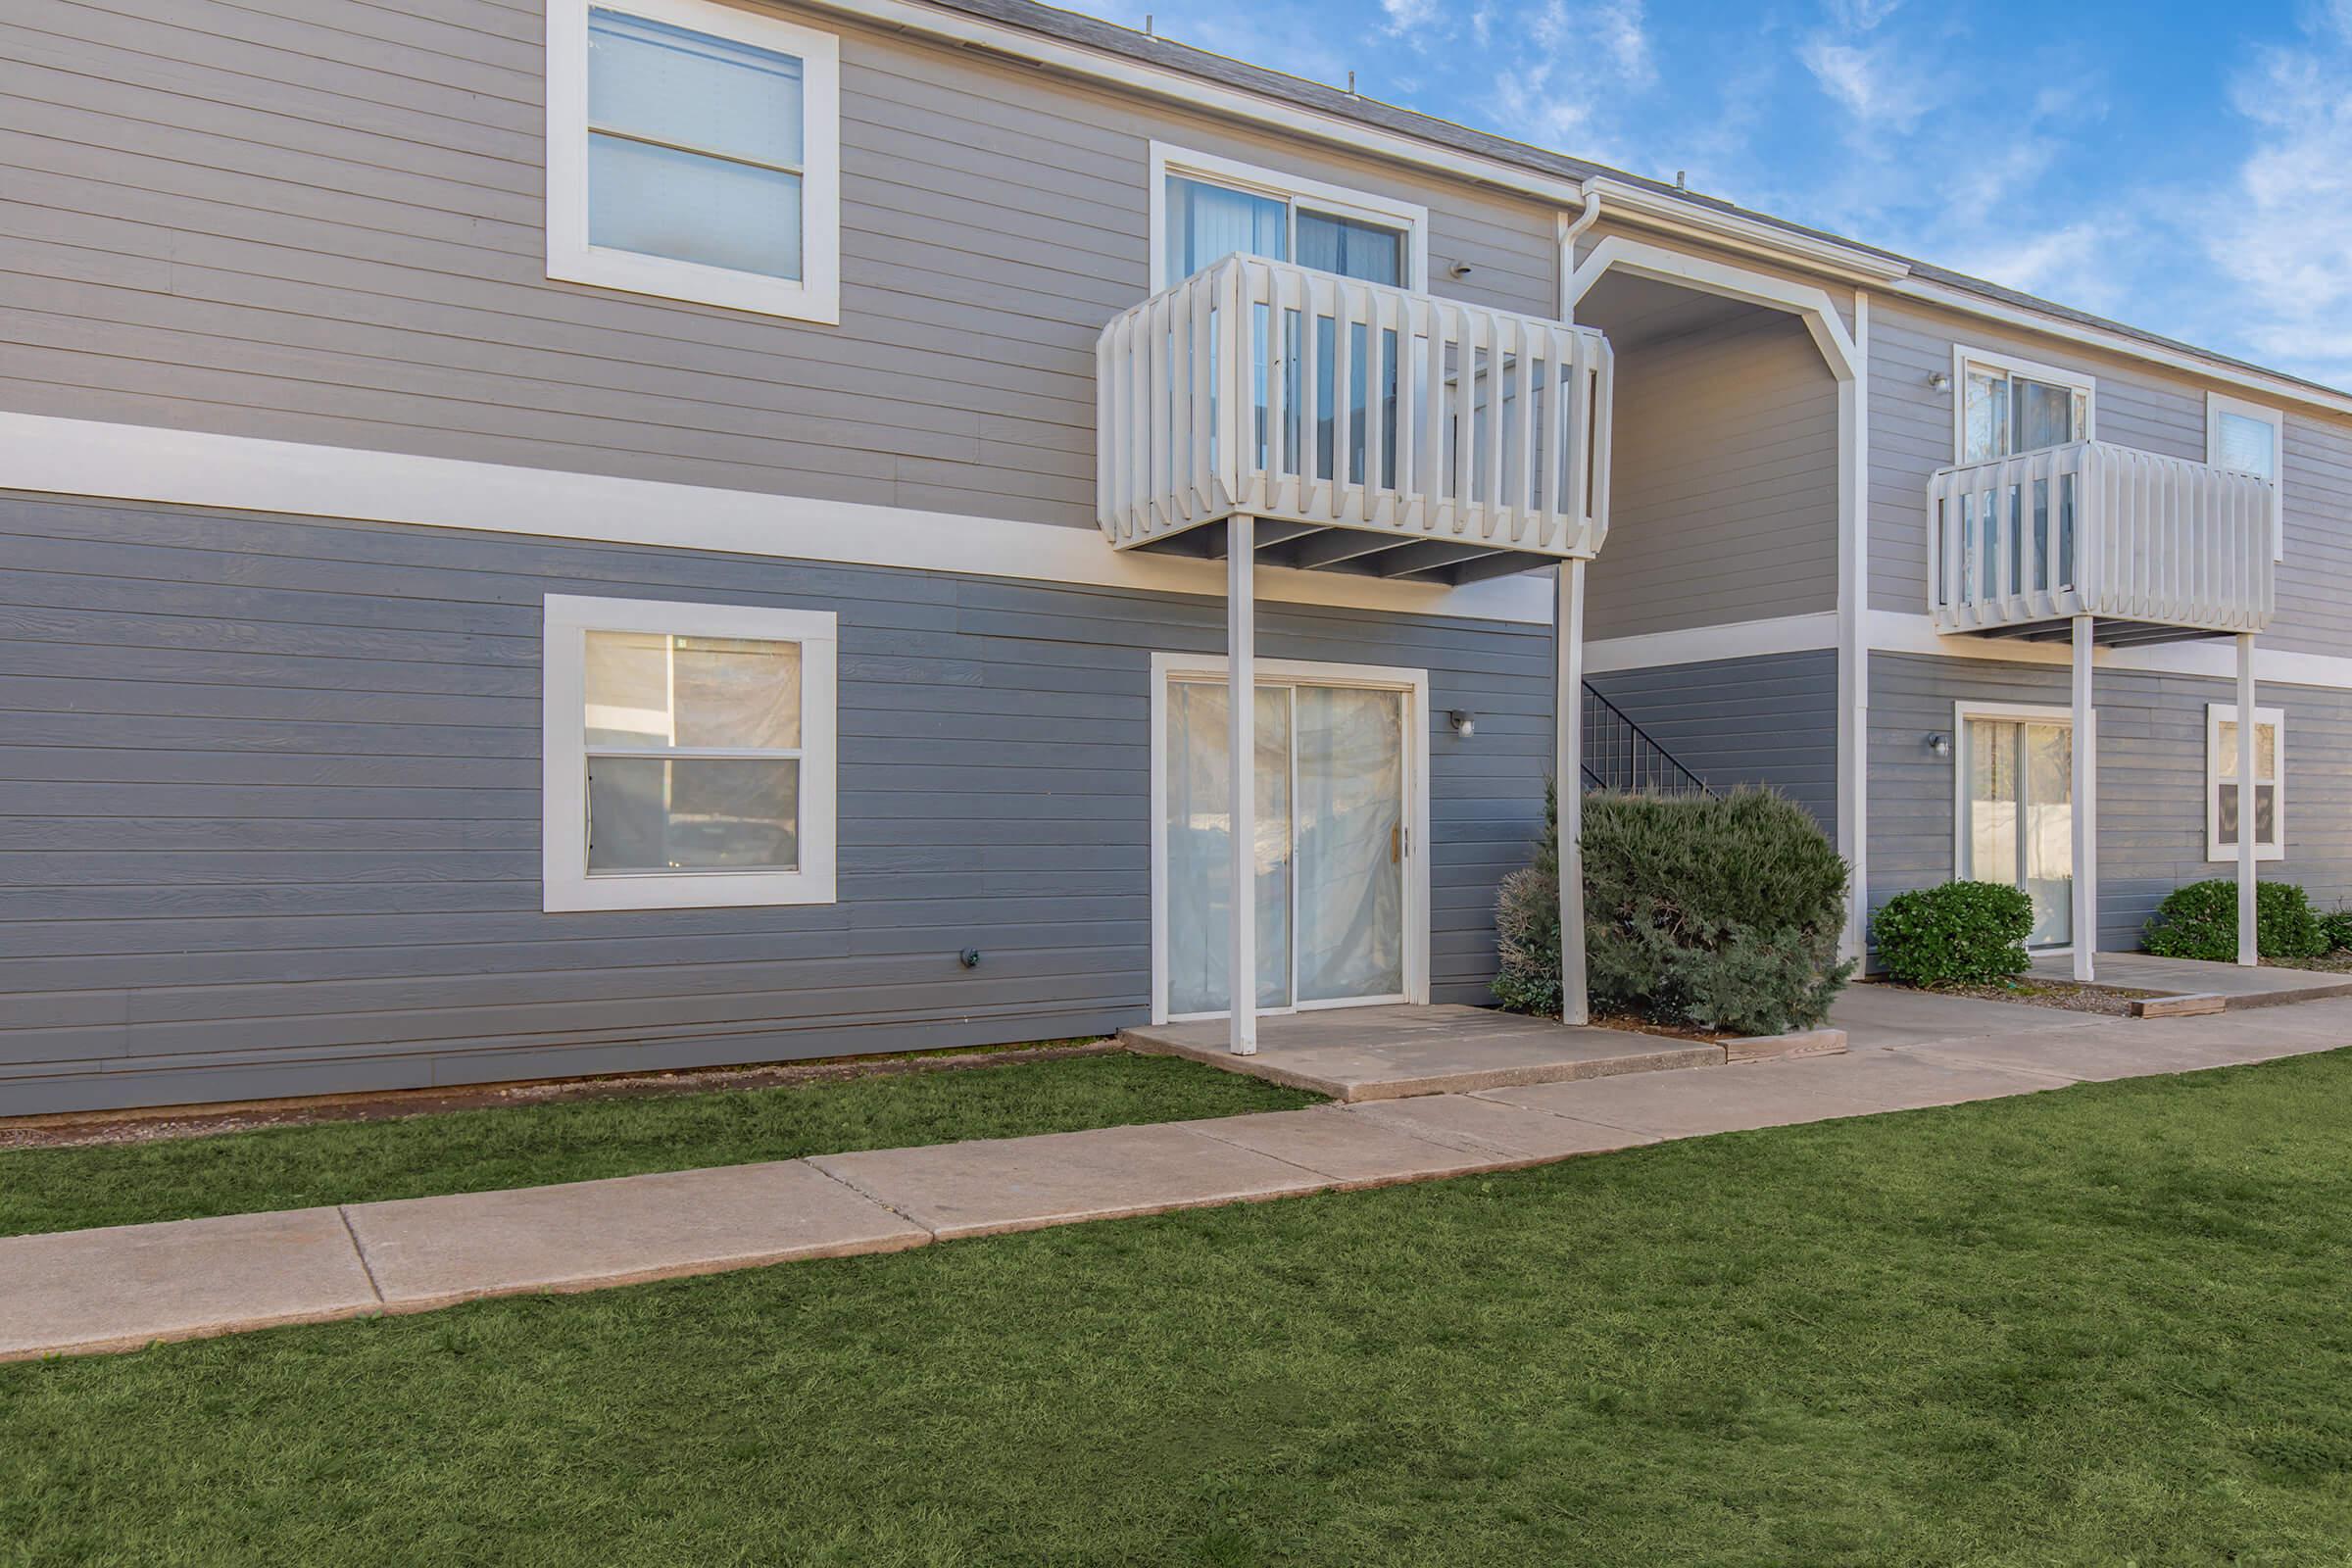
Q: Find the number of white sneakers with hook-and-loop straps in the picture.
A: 0